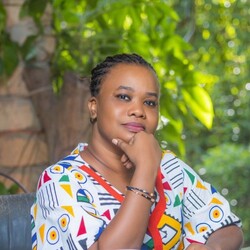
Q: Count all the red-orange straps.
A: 2